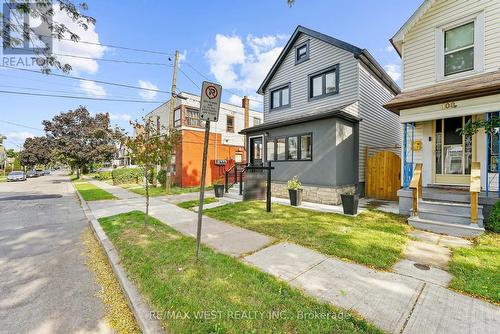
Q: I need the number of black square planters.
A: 3